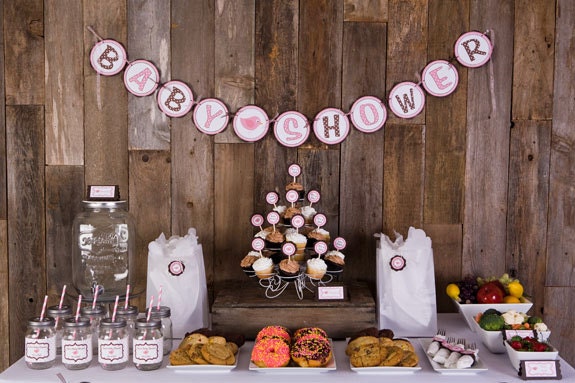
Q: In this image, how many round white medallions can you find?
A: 11